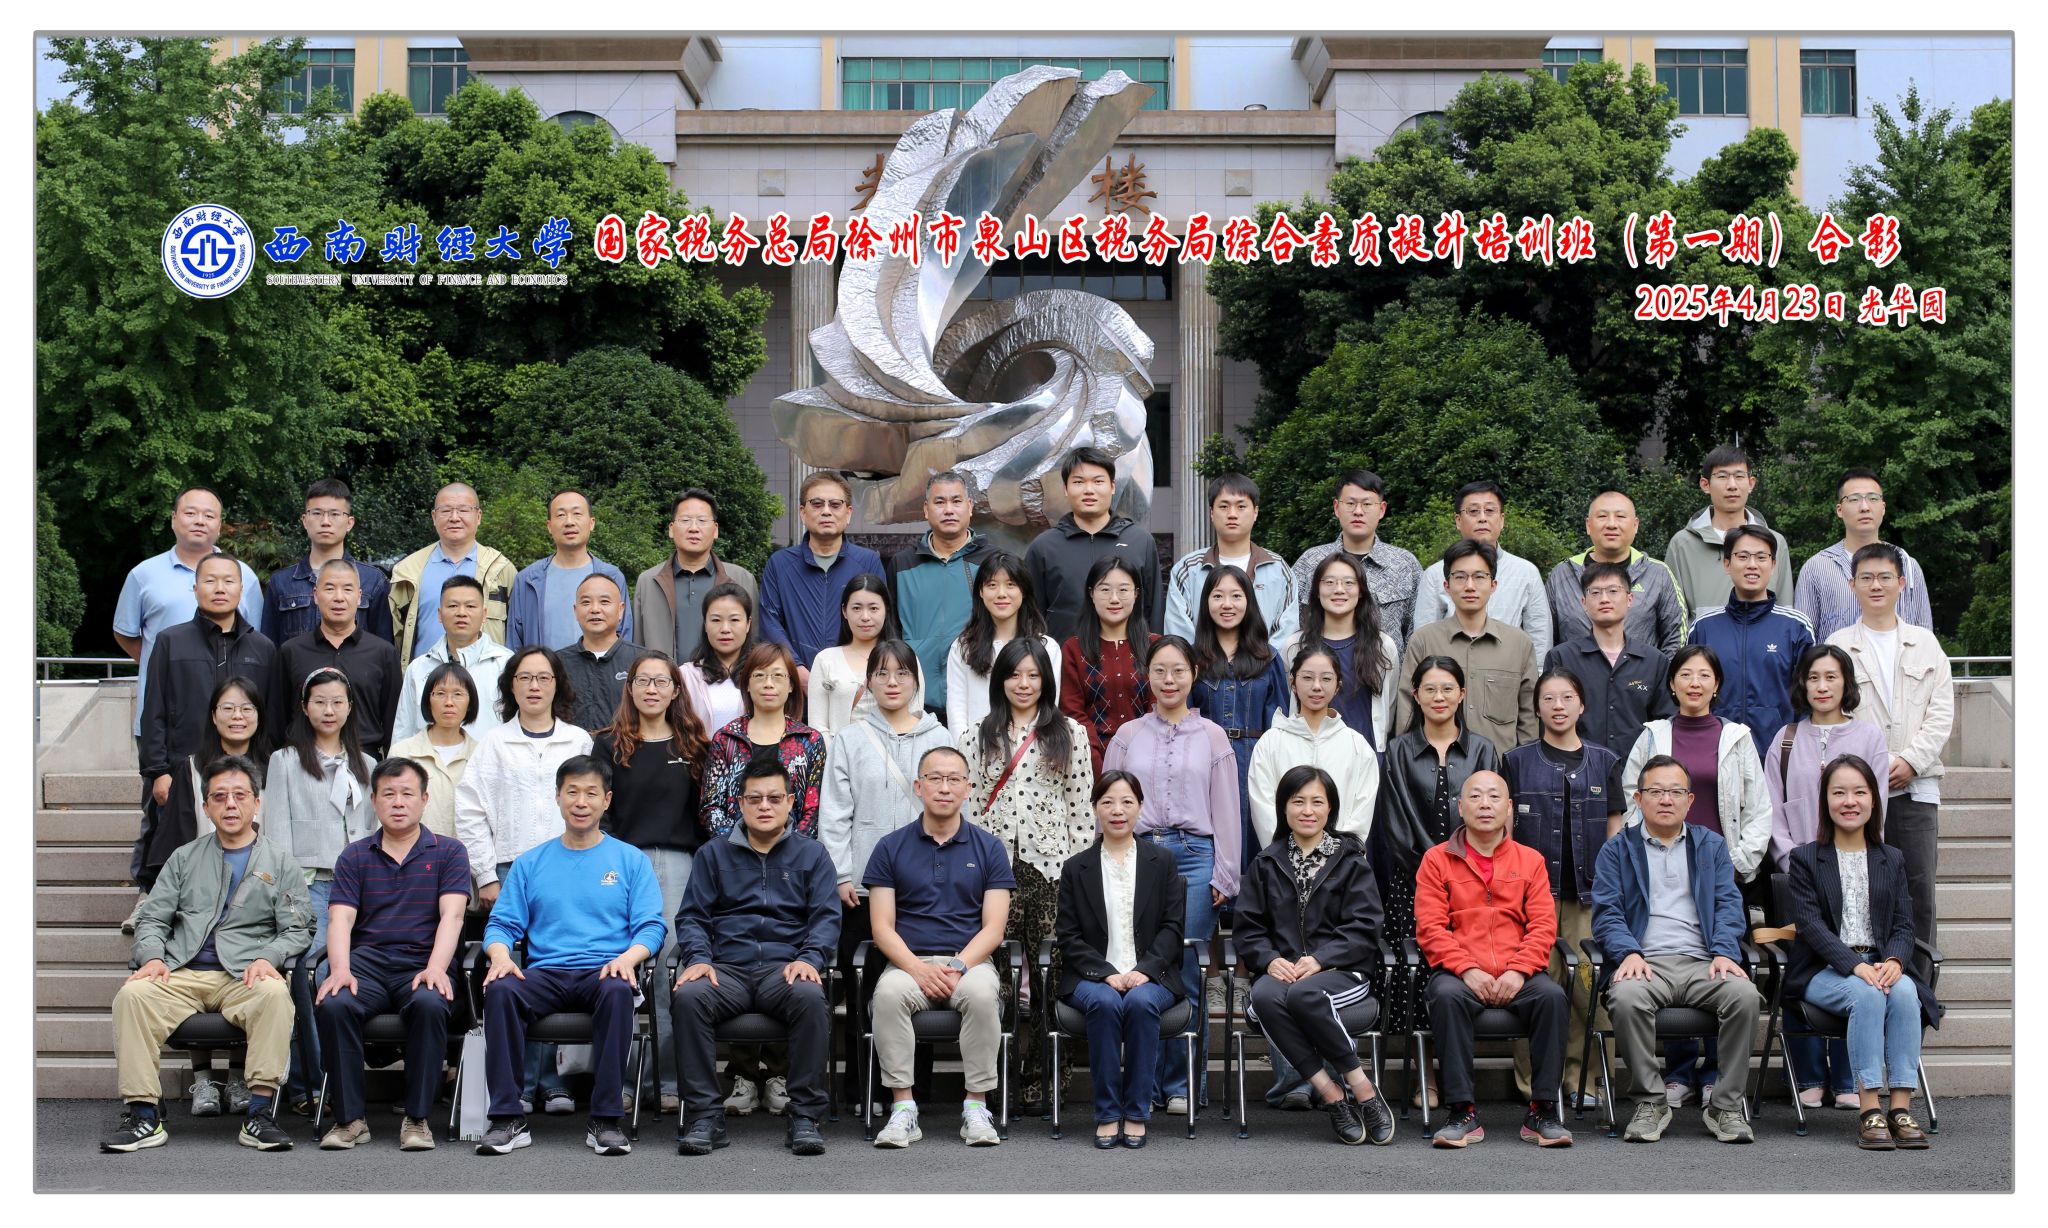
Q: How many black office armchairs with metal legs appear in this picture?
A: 10